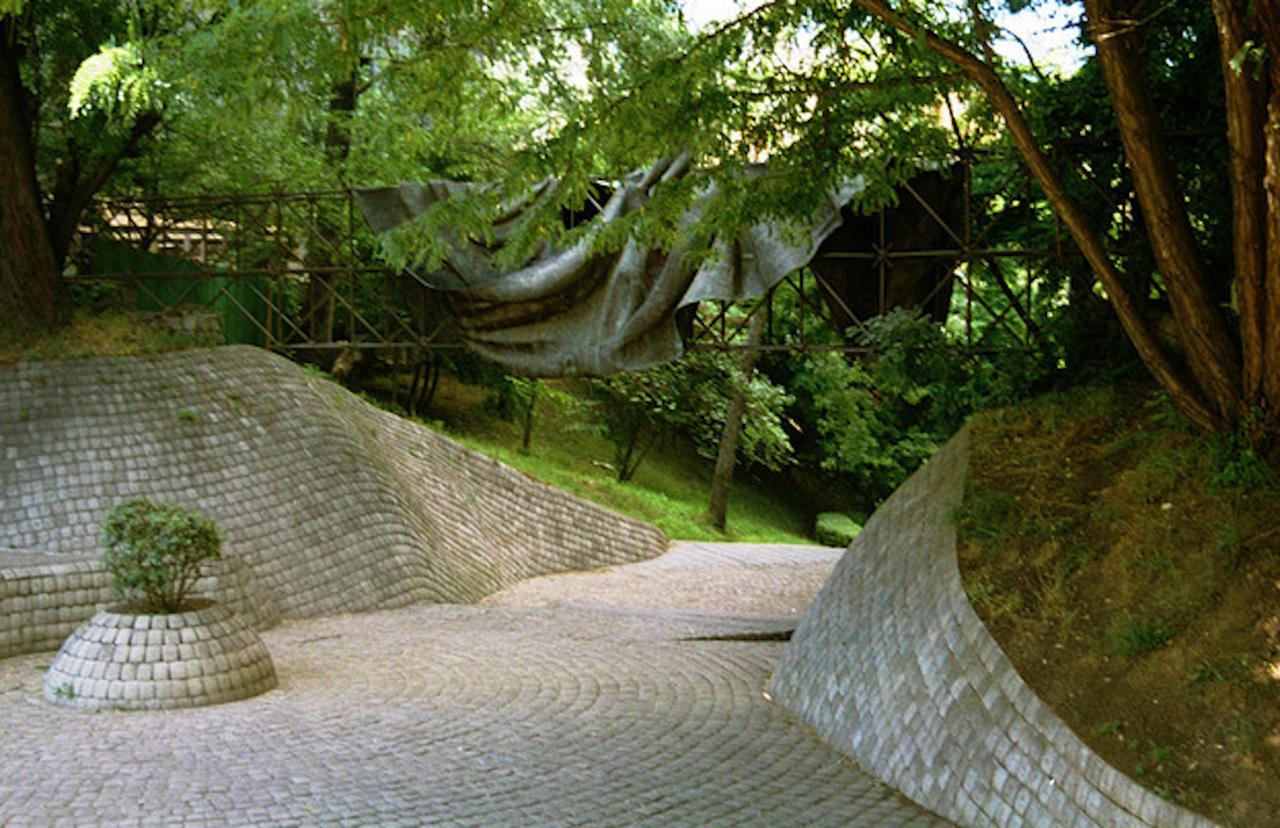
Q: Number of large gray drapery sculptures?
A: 1